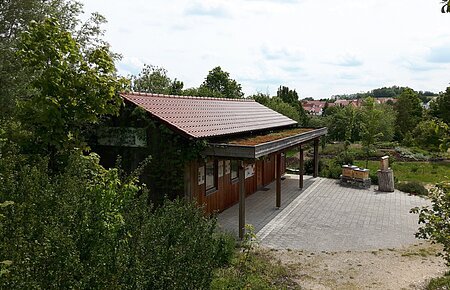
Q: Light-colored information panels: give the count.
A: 4